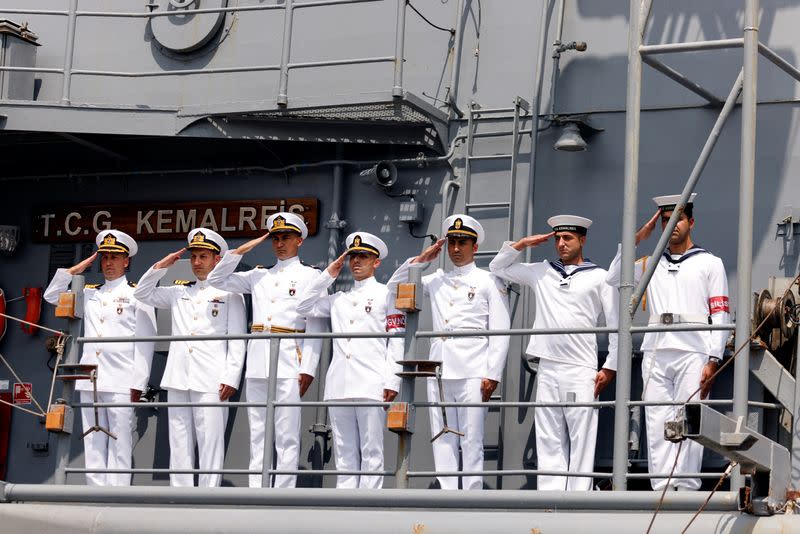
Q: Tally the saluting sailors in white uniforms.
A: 7